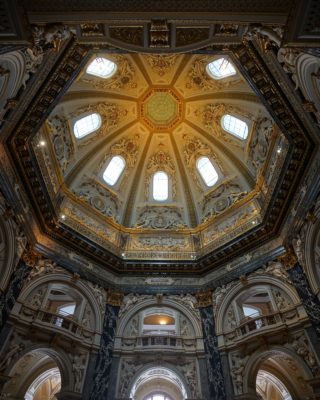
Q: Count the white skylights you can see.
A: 7